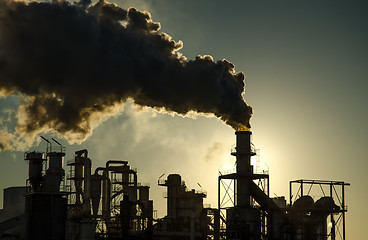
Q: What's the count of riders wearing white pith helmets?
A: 0